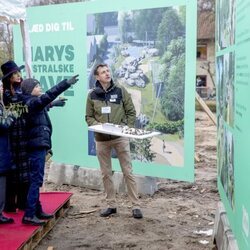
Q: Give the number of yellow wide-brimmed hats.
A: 0